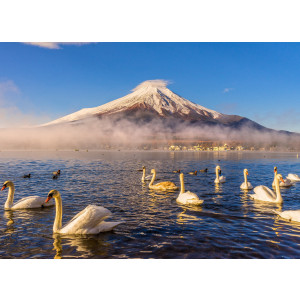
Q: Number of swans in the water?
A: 11